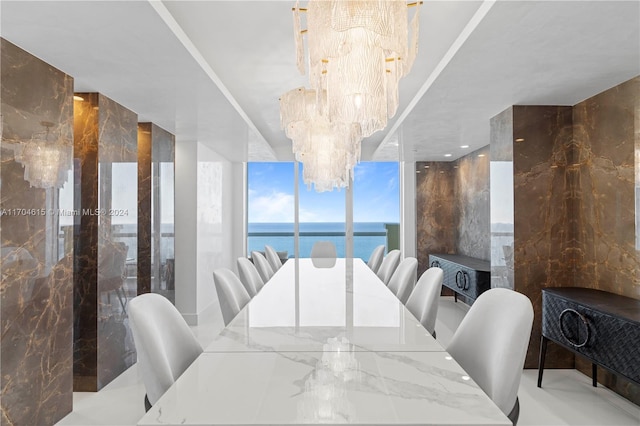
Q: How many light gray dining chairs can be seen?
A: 11